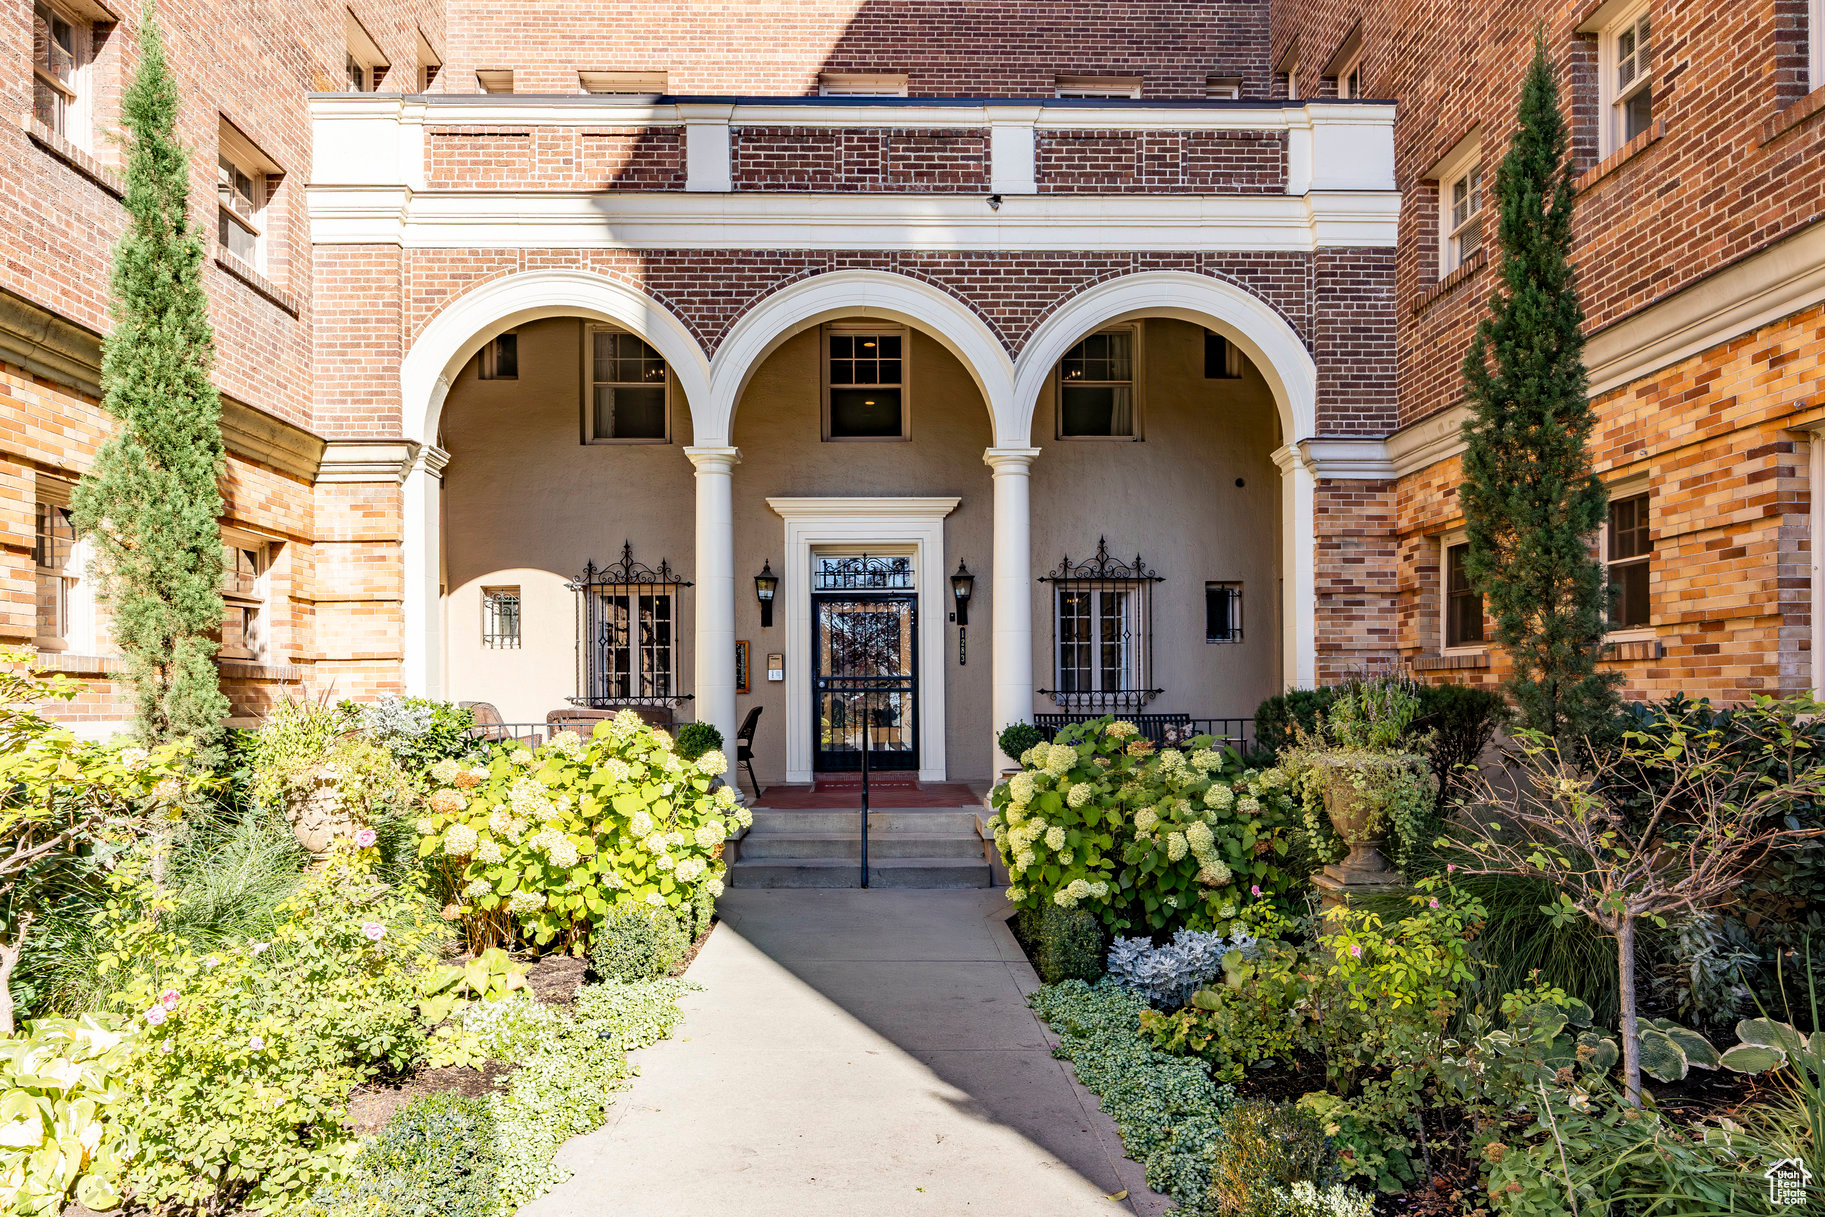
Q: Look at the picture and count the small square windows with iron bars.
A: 2